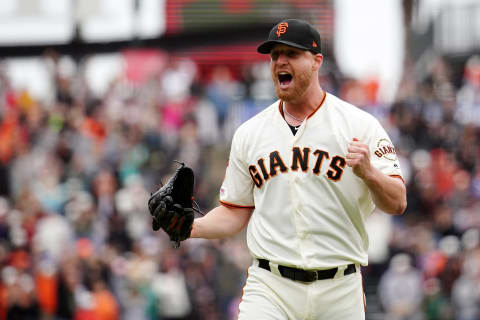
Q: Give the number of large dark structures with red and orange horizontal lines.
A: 1